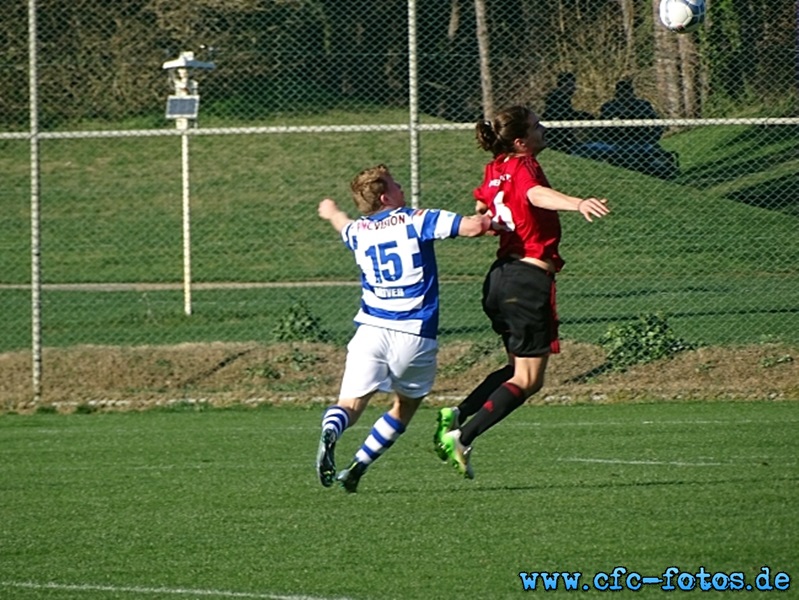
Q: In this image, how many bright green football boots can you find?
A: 2